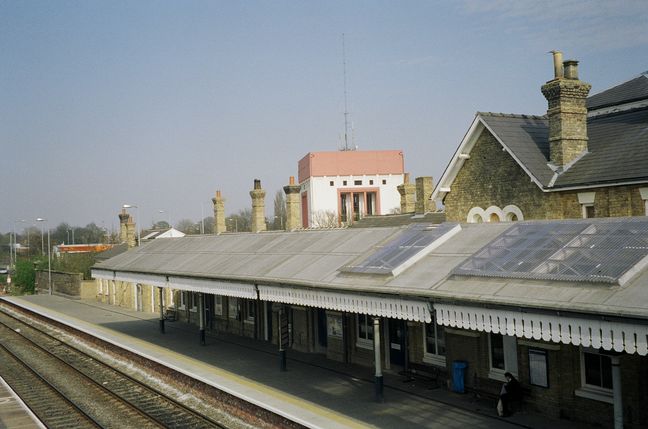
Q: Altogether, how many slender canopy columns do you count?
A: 5